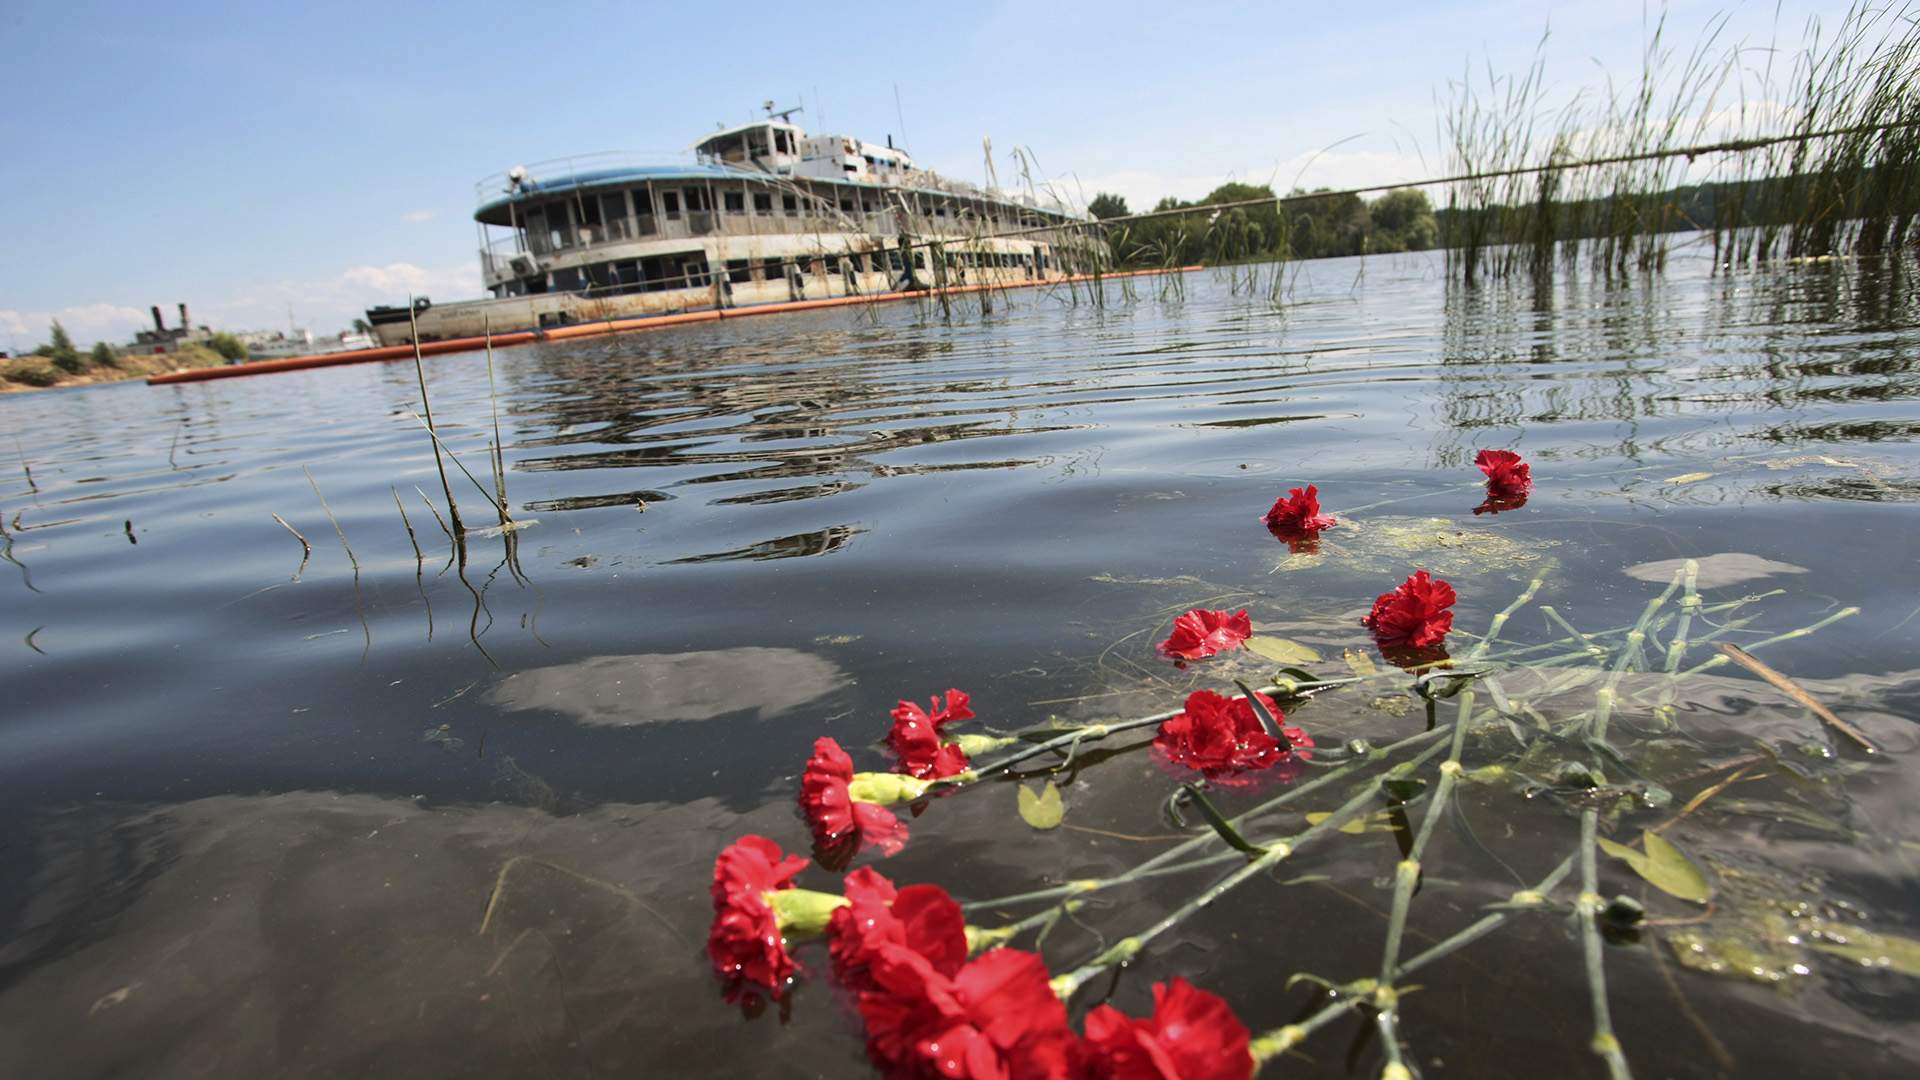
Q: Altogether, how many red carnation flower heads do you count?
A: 11